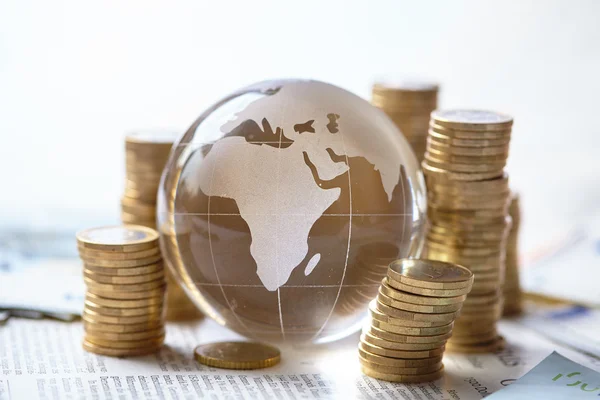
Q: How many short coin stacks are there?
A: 2